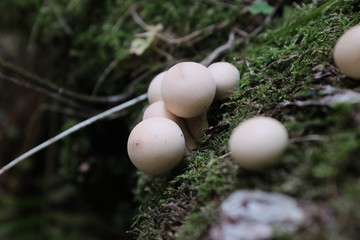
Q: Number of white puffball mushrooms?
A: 7